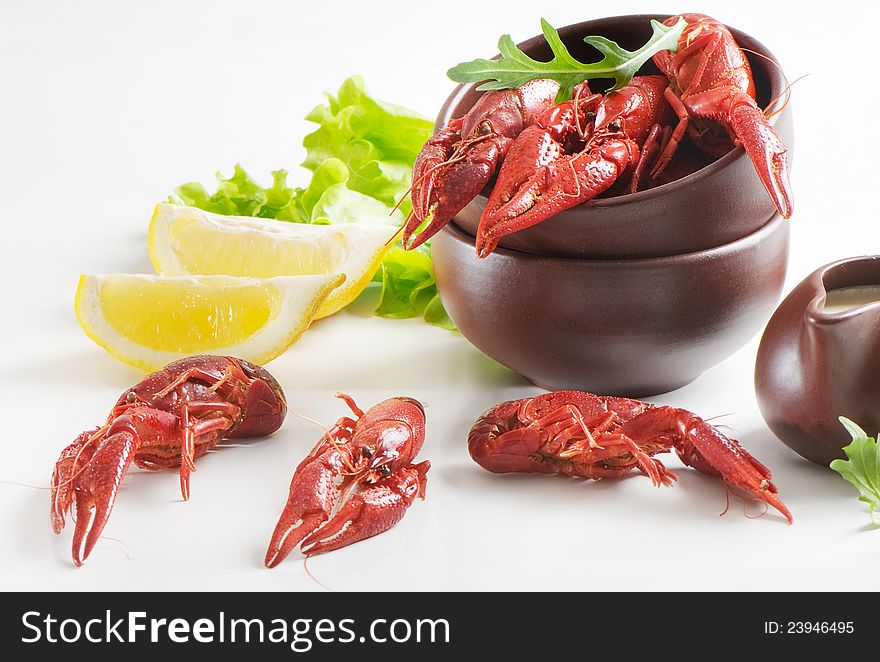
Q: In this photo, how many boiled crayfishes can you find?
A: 6